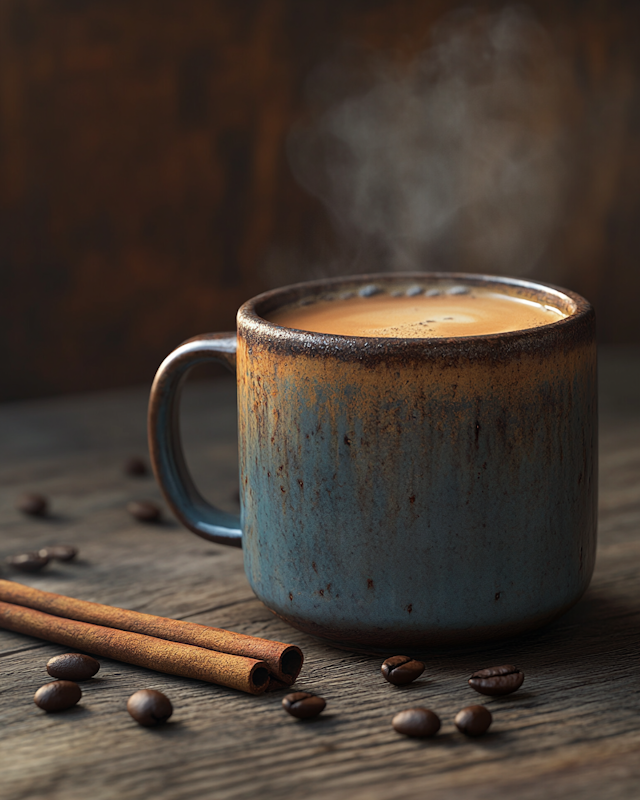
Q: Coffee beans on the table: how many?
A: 13